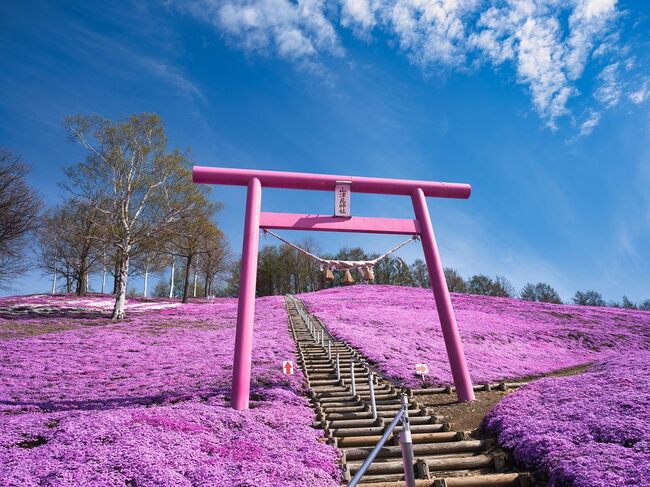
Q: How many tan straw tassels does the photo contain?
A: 3